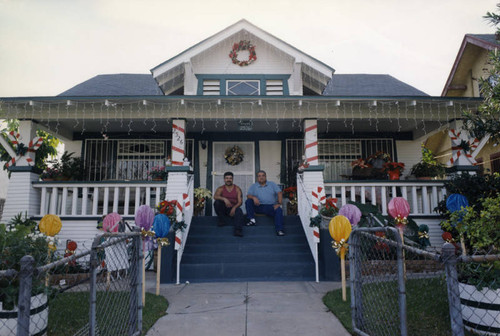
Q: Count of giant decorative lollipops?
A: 8